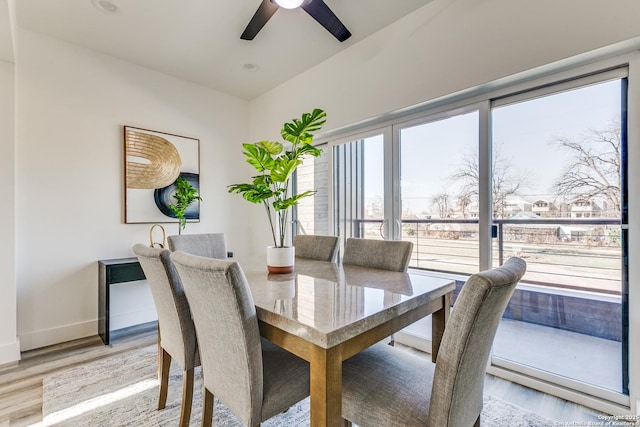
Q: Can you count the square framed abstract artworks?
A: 1